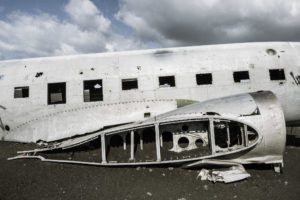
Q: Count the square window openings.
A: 8